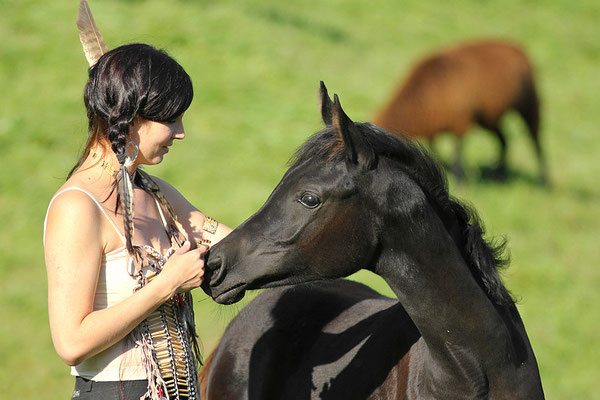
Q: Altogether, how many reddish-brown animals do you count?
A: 1